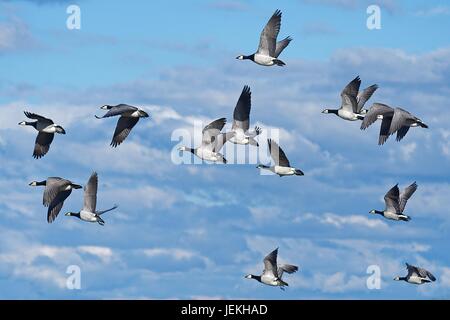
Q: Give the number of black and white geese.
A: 14